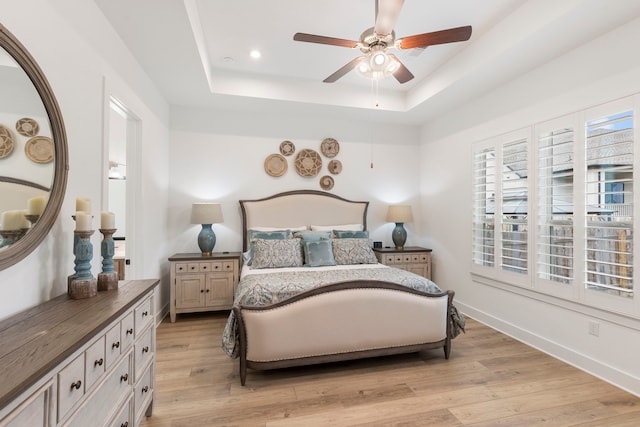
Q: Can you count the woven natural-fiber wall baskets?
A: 6